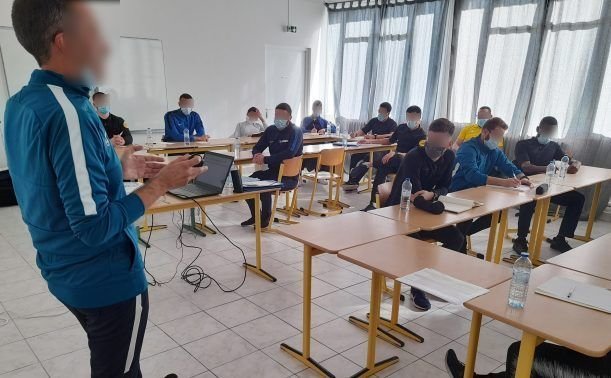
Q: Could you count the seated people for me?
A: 11